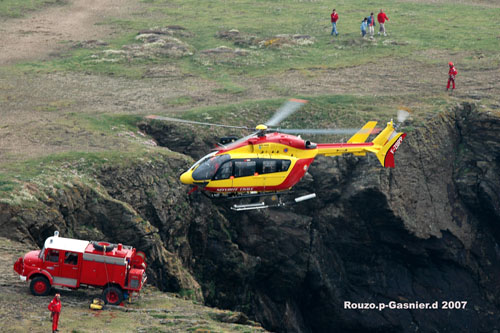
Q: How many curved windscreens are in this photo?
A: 1